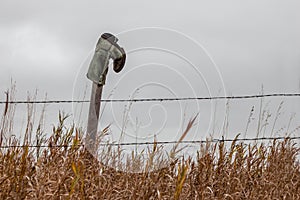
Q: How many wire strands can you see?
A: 2